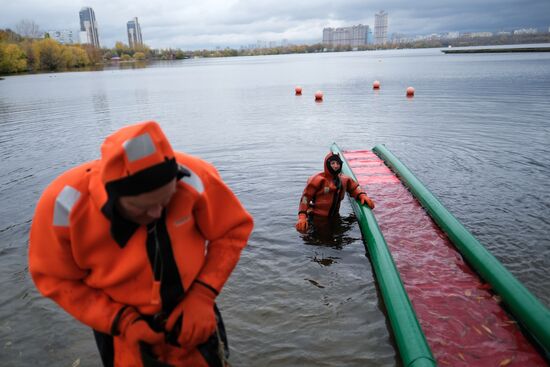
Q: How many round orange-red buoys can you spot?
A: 4